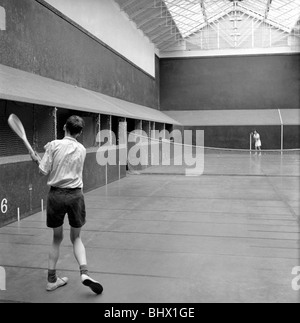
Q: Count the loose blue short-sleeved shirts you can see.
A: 0